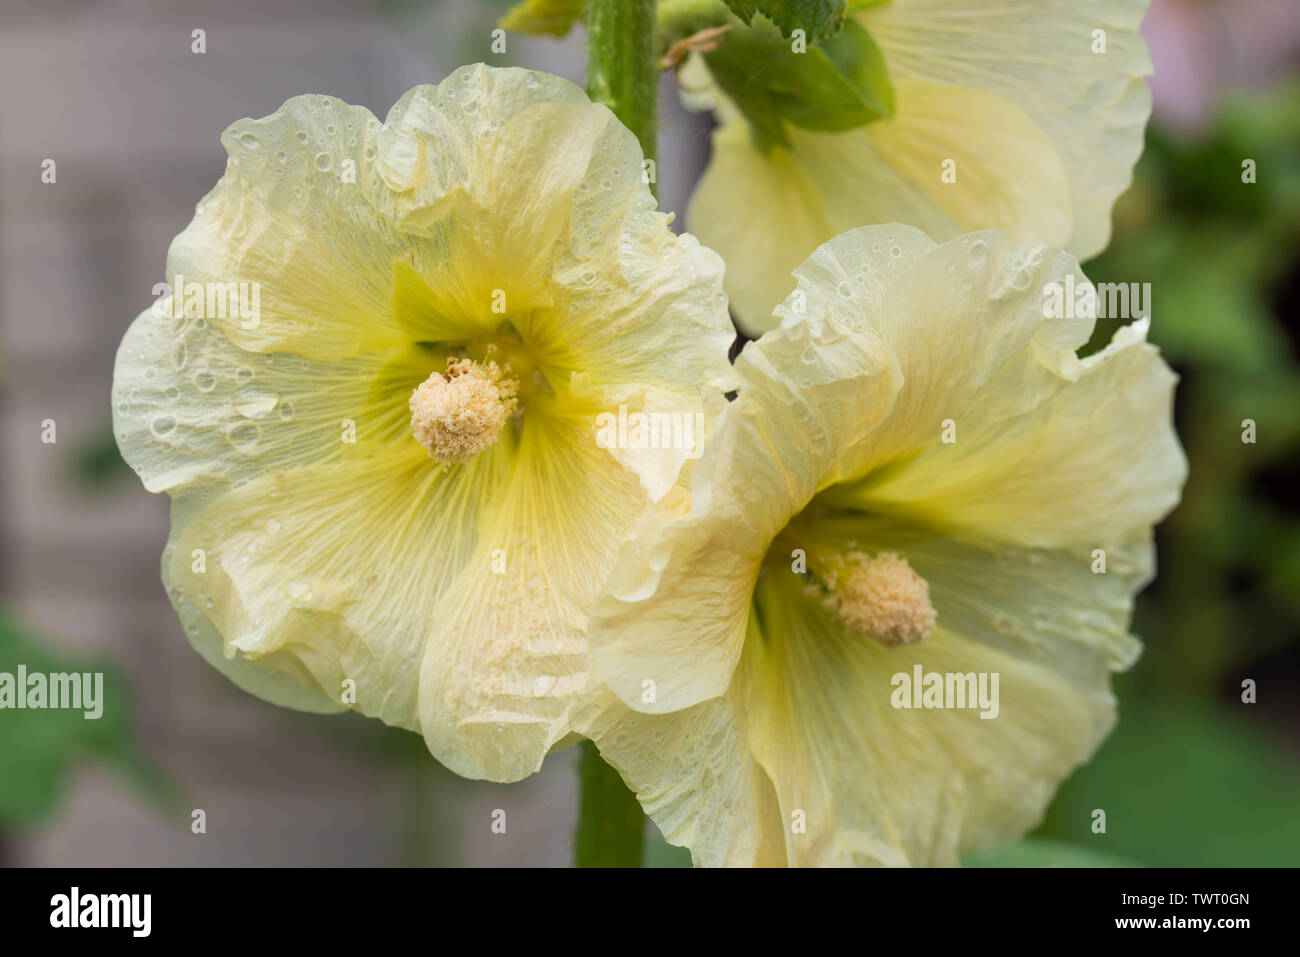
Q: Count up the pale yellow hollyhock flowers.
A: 3